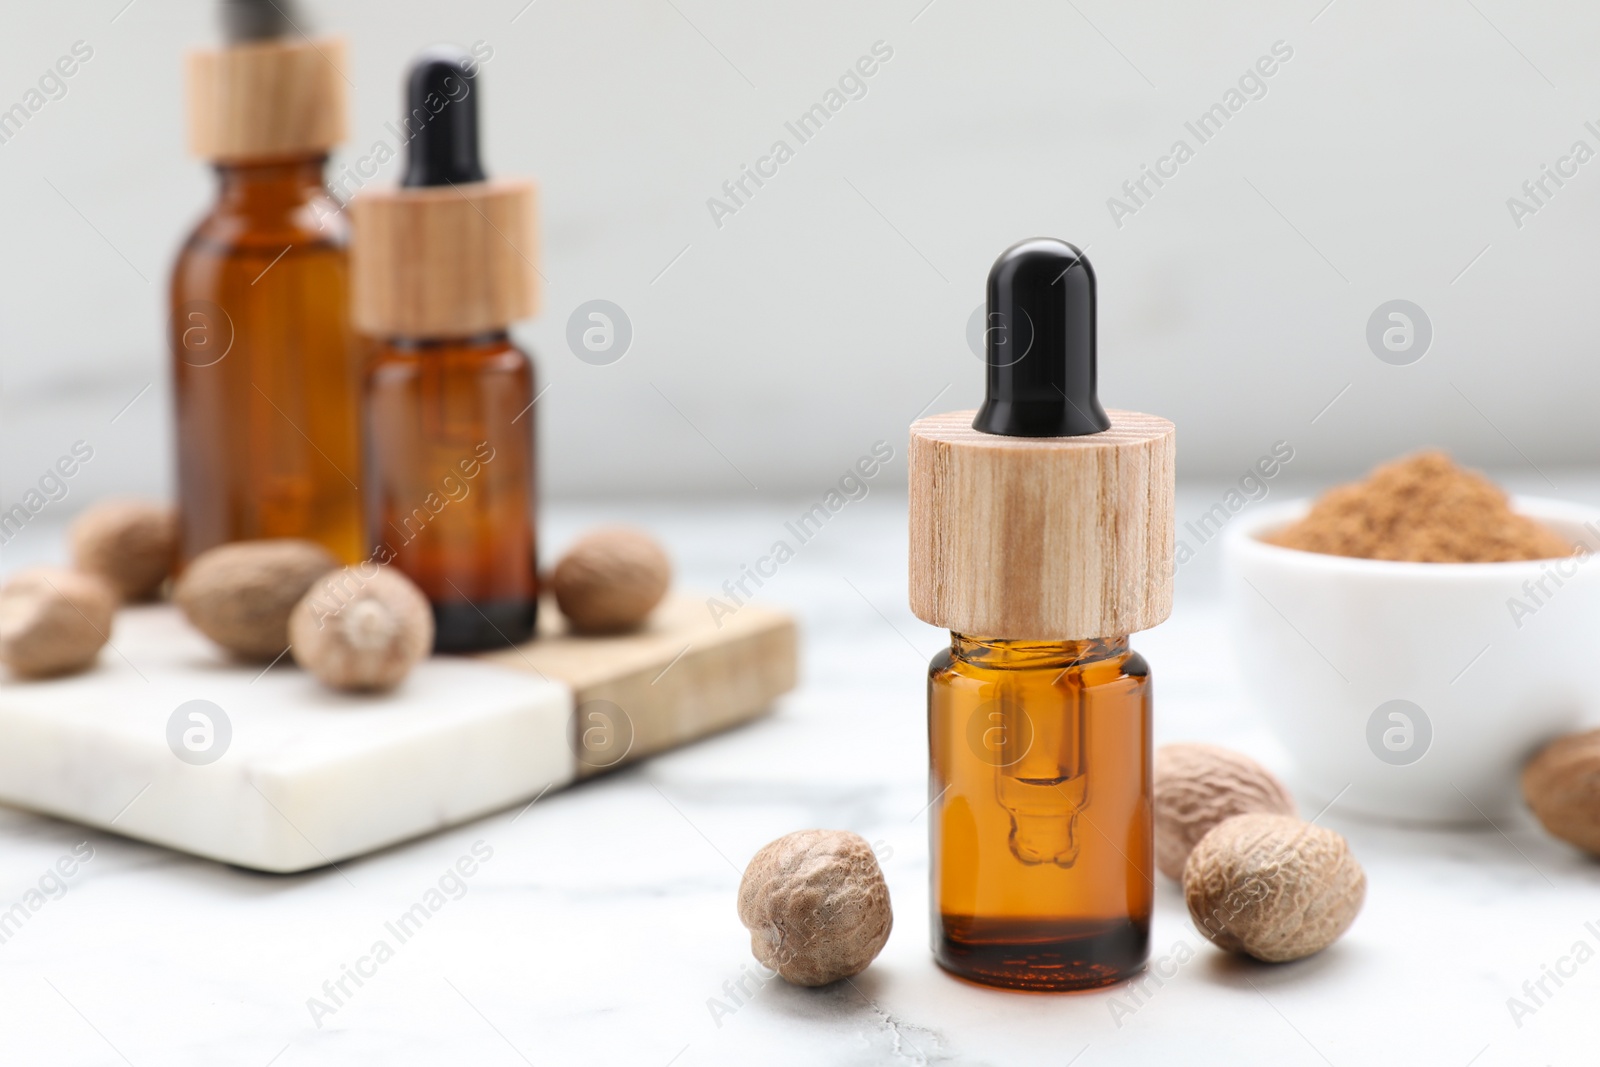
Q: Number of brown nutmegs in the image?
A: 9